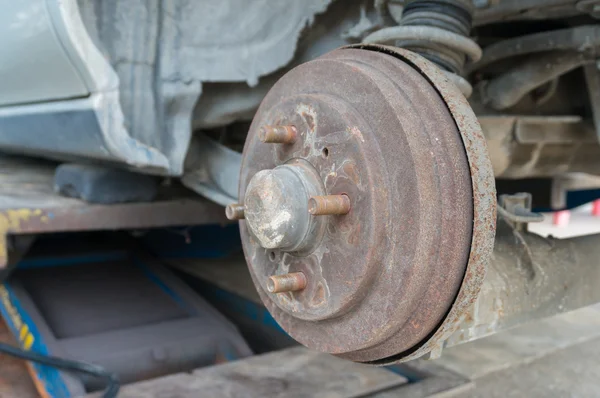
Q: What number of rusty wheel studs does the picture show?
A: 4